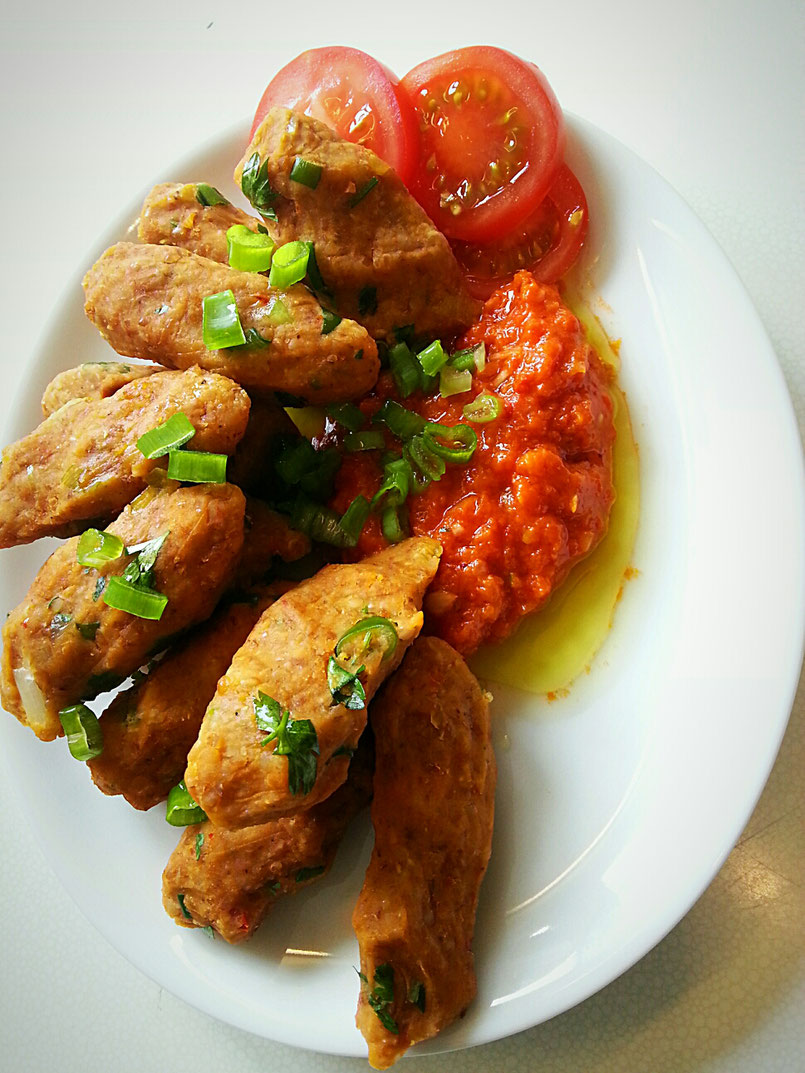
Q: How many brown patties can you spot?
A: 11